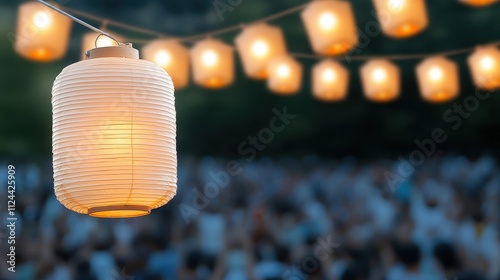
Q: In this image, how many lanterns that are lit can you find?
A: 14